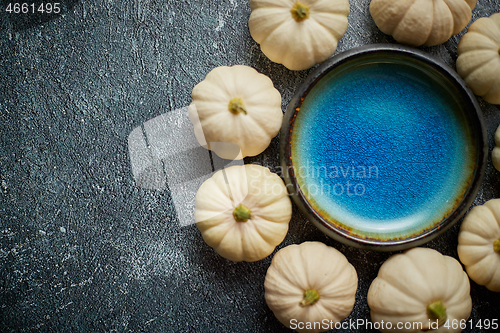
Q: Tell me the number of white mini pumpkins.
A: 9